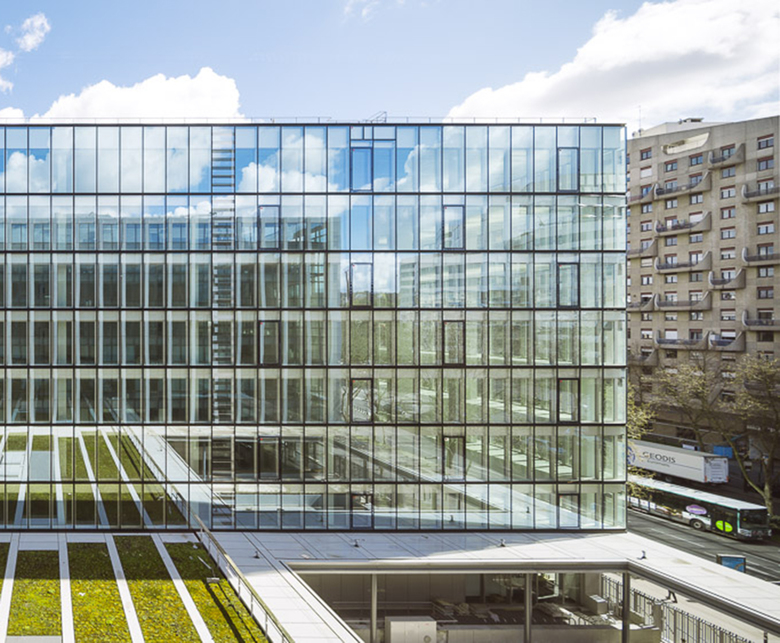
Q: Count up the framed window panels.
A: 14